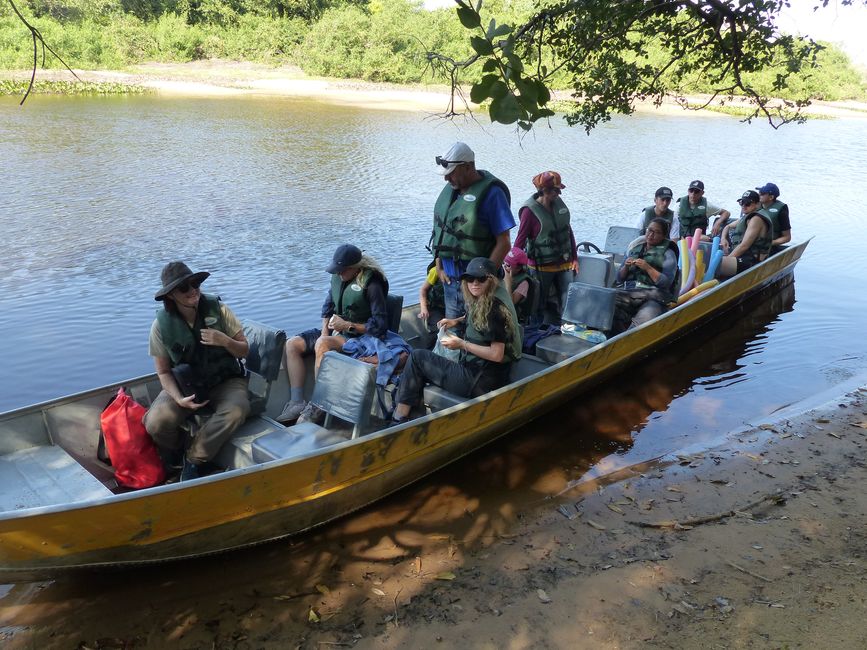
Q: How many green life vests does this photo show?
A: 12